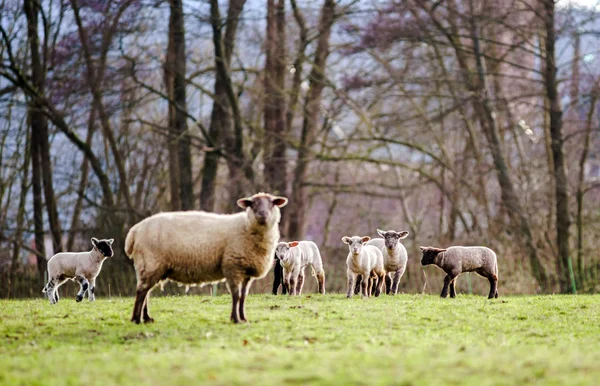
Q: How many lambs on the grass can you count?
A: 5